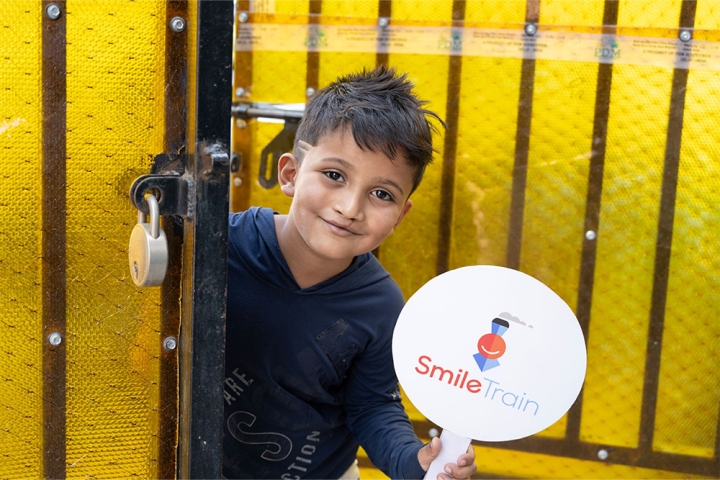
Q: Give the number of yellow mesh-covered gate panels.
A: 2